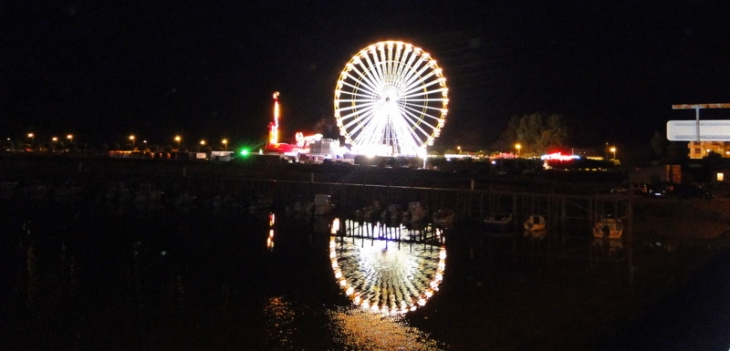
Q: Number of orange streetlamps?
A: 10